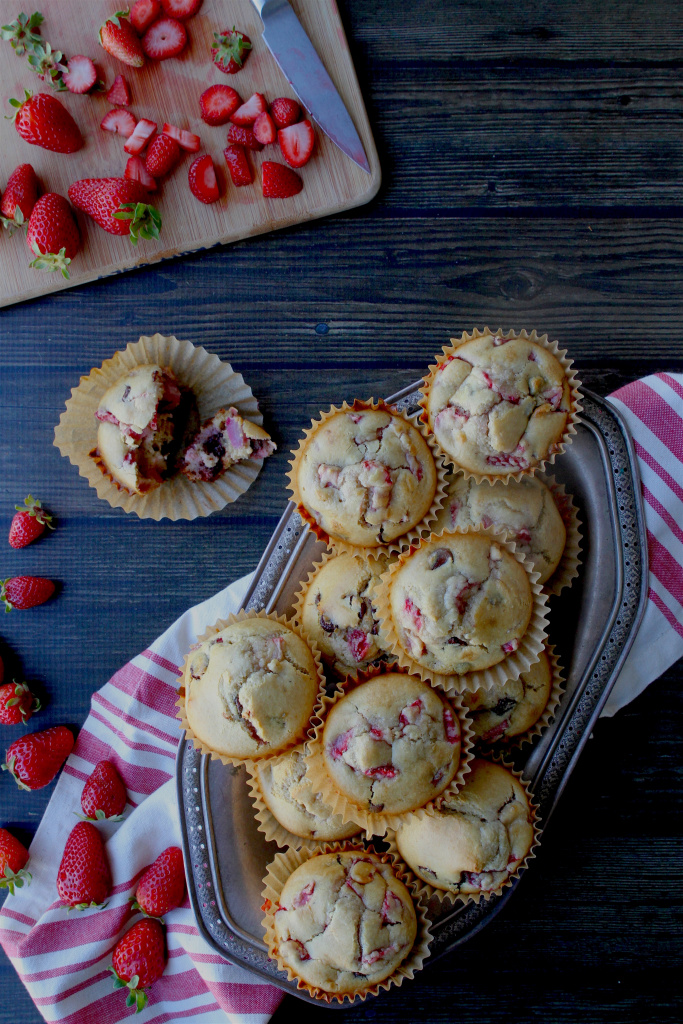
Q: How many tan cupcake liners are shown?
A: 12